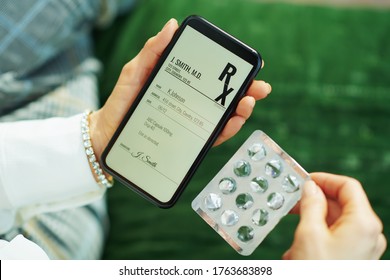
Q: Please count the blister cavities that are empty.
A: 12